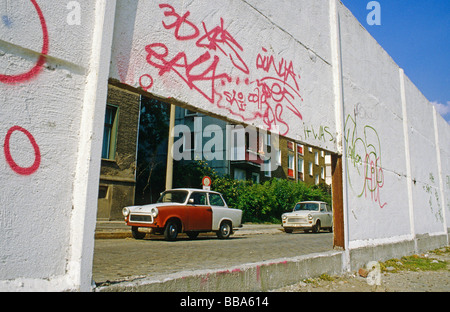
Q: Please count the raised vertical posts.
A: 4